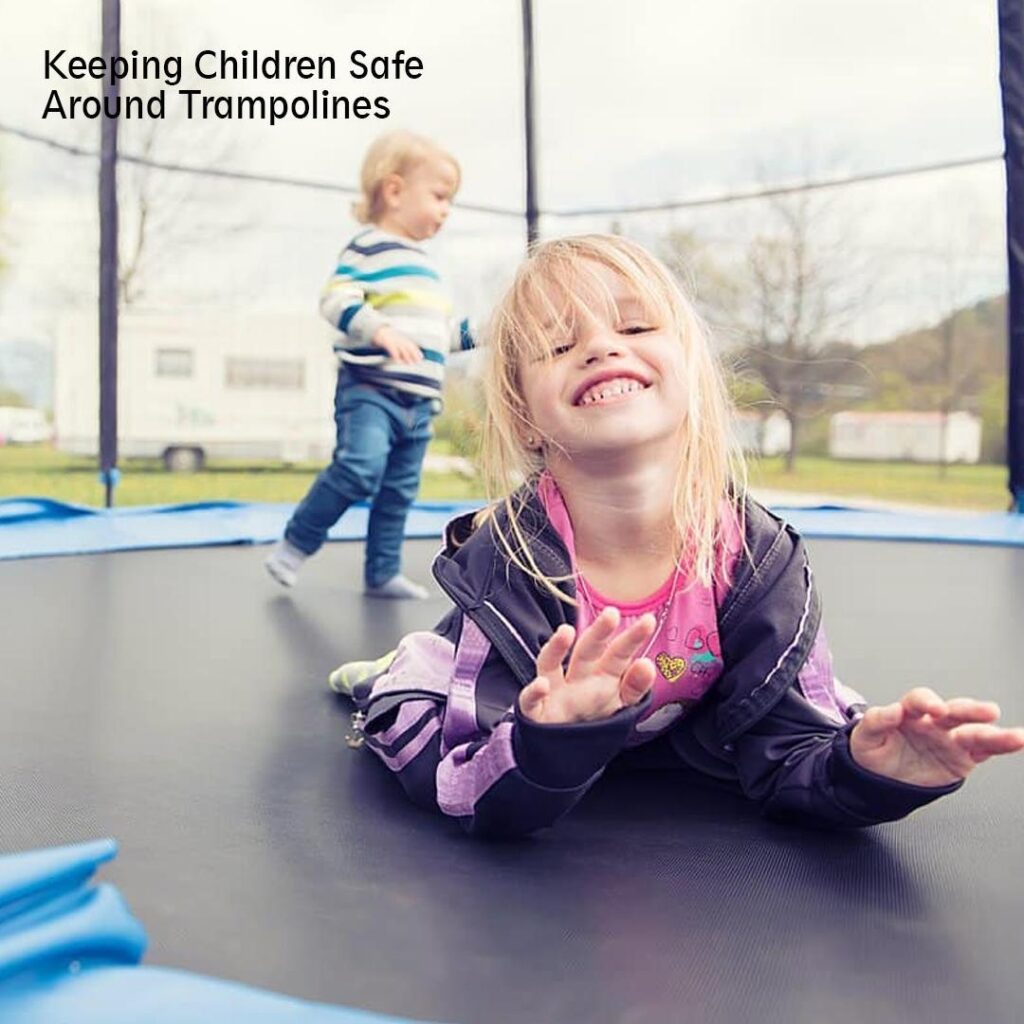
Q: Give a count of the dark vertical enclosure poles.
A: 3